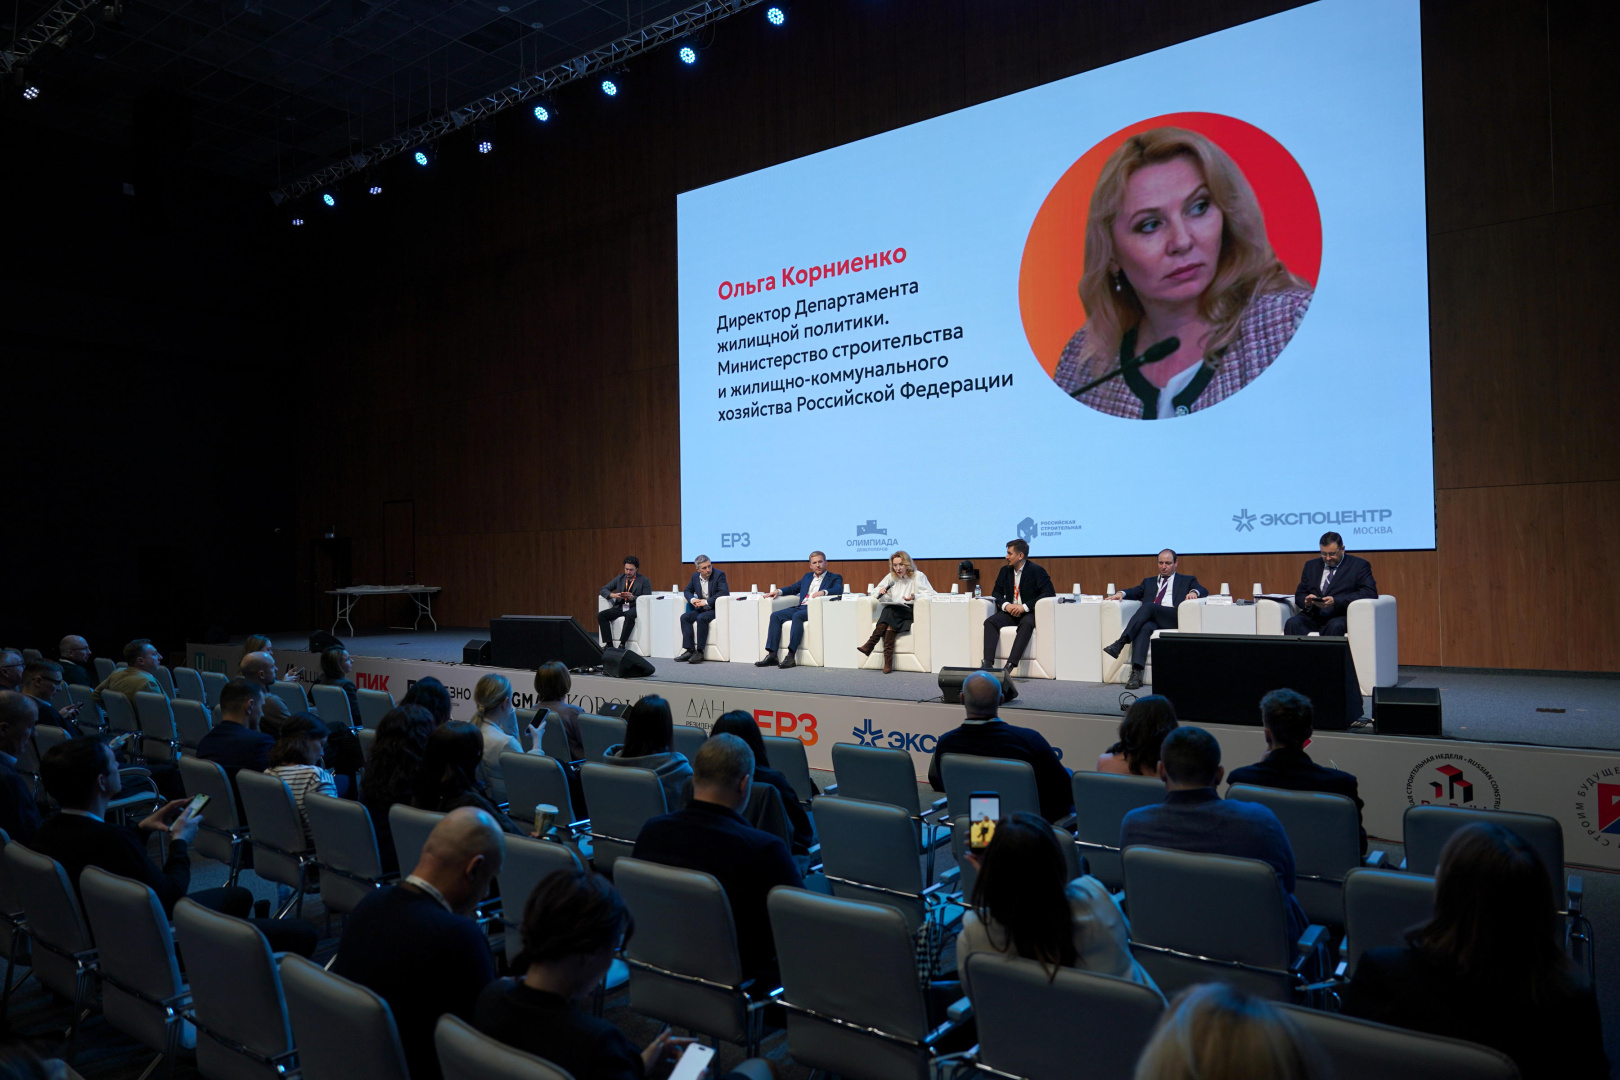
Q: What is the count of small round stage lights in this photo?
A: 10